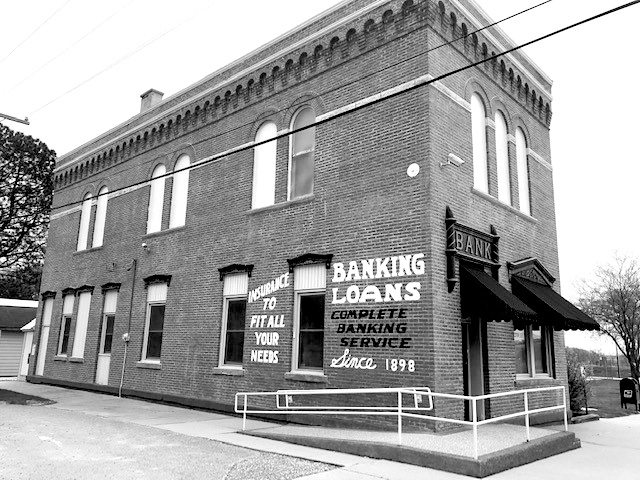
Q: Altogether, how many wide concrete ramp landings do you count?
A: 1